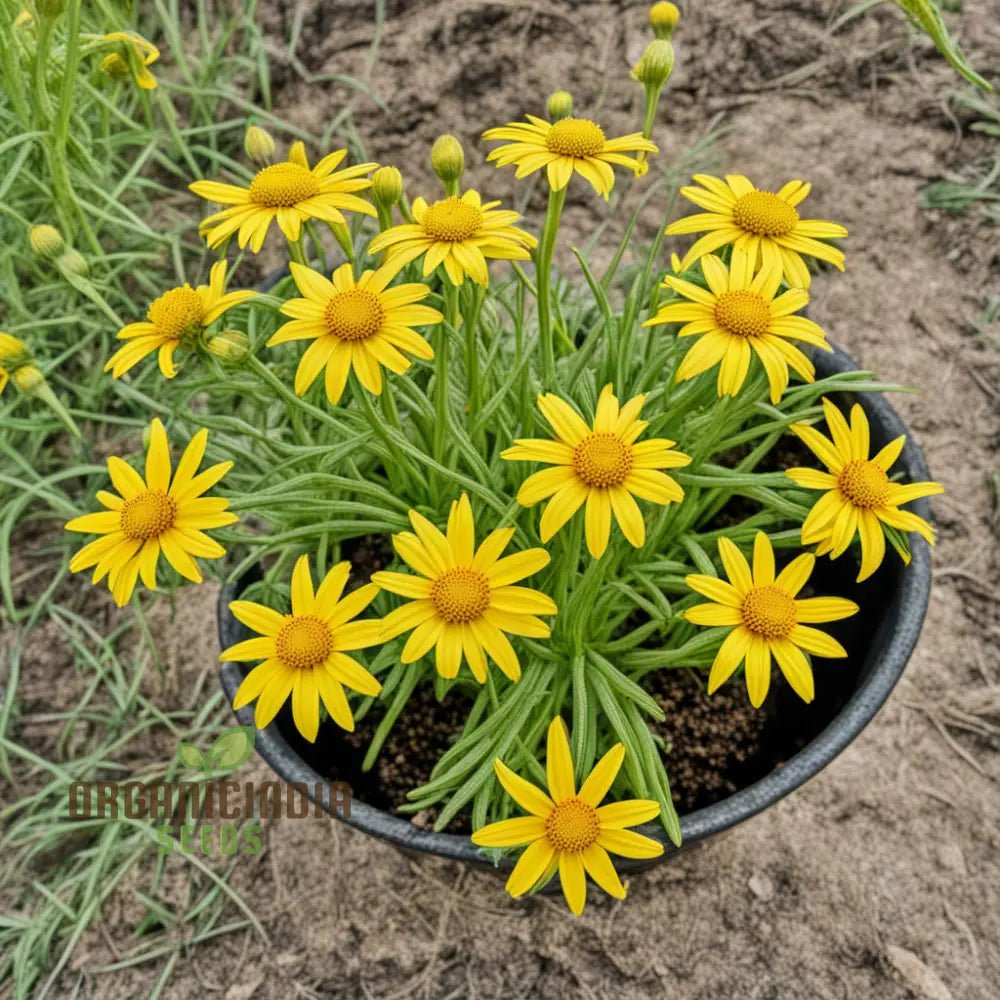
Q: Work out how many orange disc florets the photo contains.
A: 14